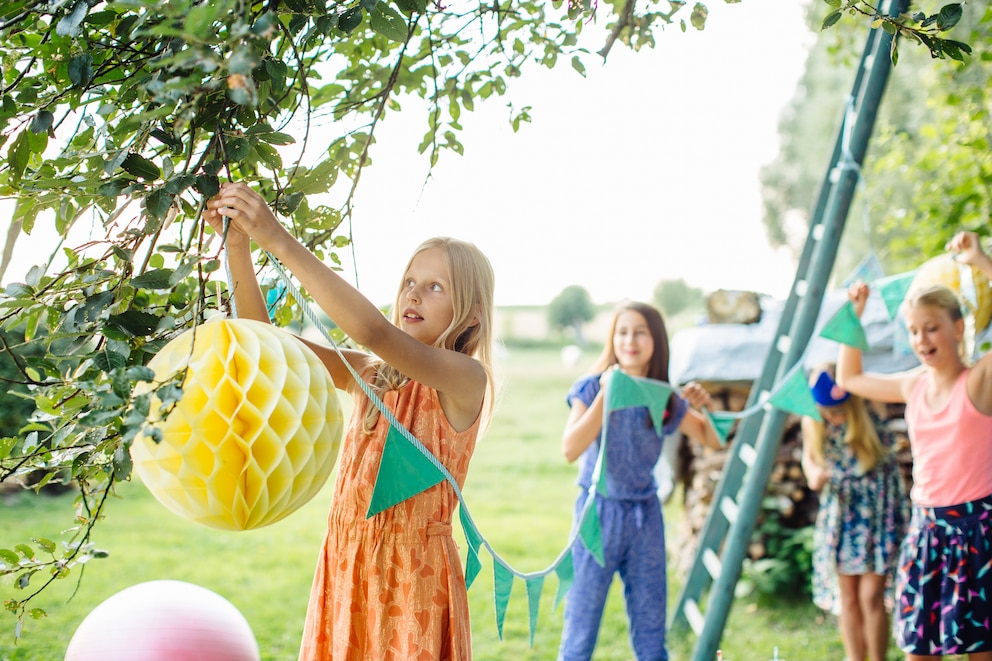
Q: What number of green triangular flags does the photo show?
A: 13